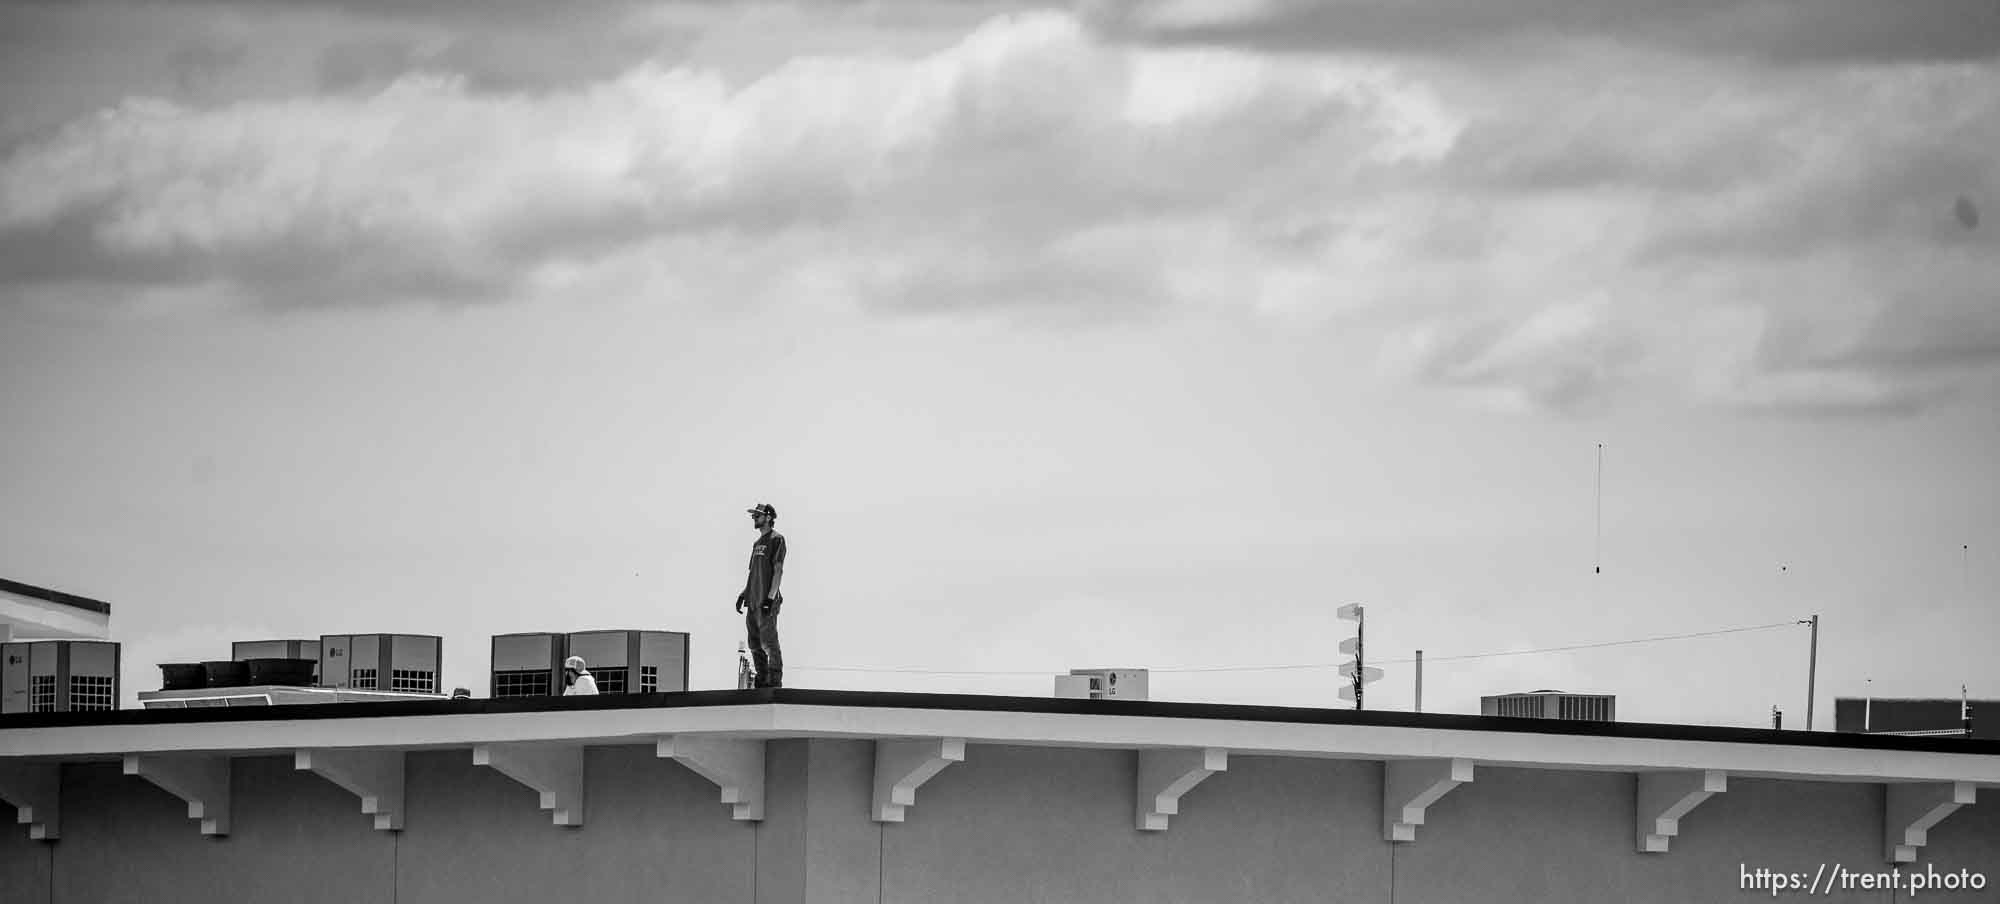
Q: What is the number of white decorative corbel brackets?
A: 10